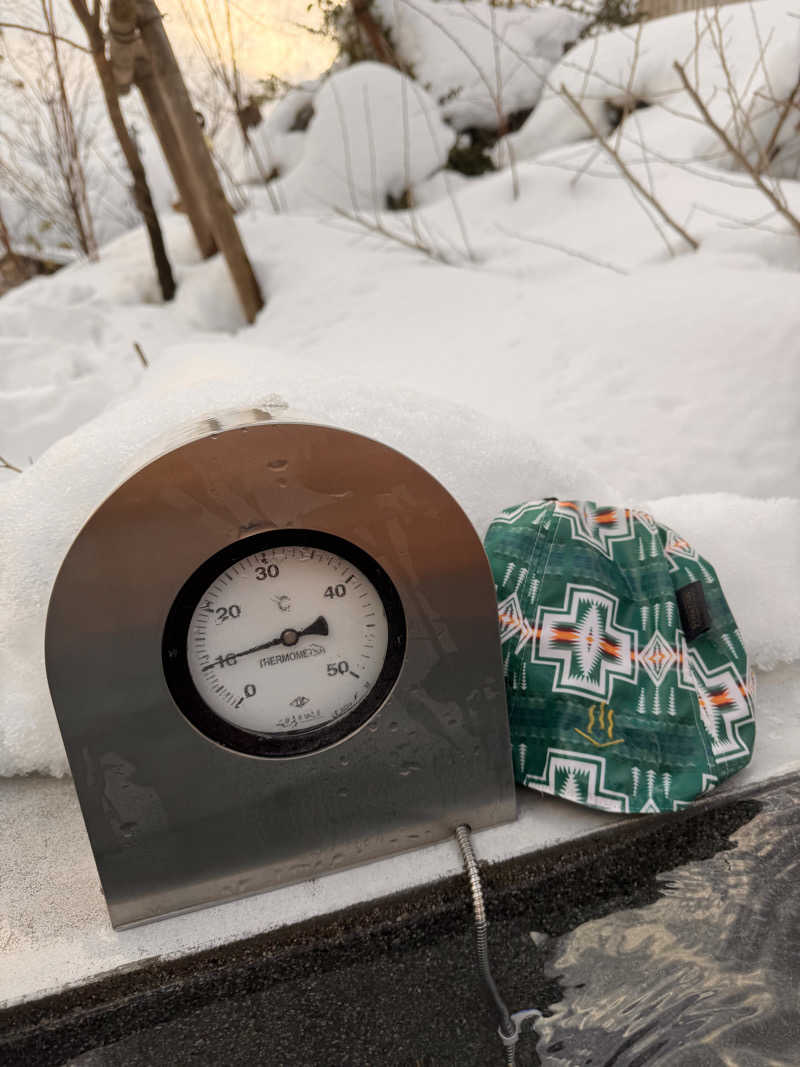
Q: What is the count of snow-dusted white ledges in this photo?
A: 1